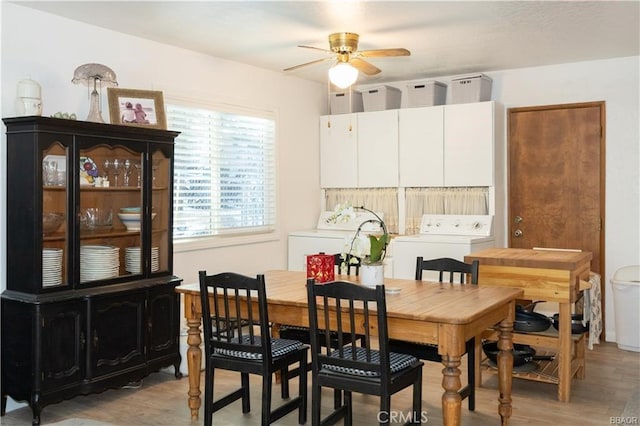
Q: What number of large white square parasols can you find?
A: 0